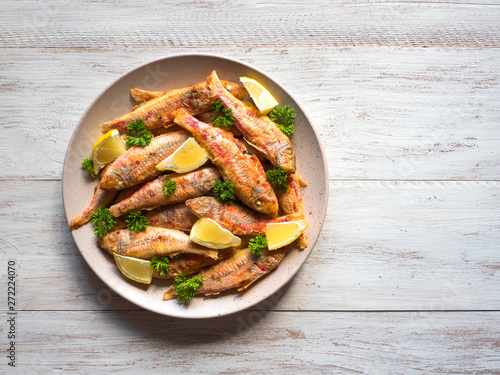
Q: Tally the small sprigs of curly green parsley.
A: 12